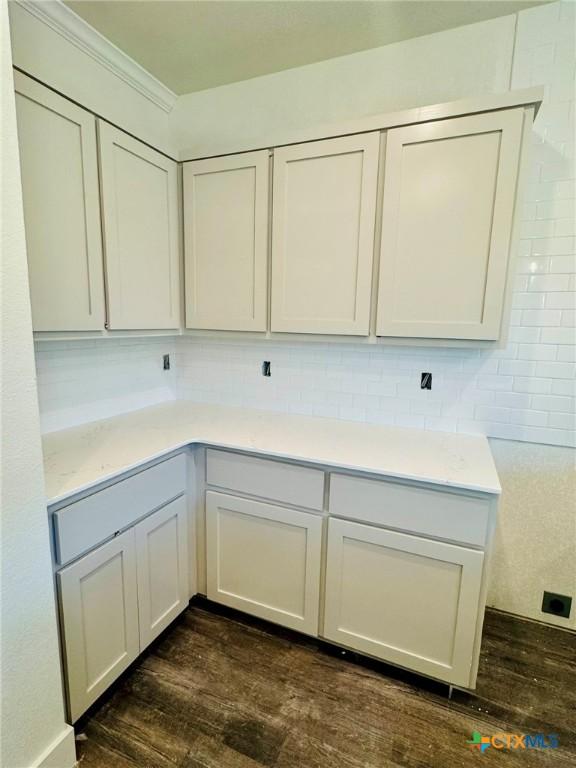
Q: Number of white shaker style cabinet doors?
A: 9